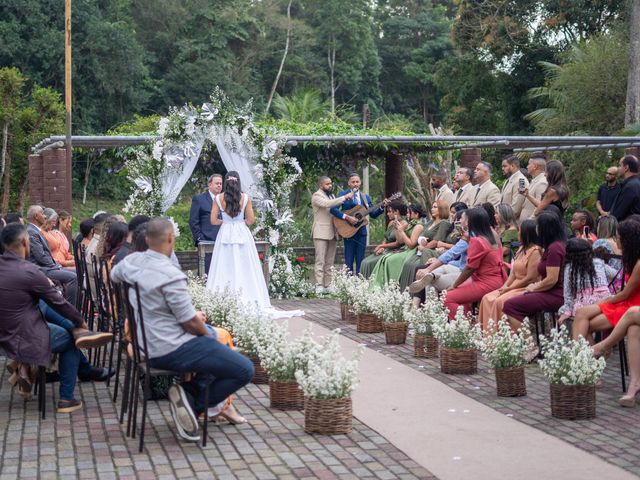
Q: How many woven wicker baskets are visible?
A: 10